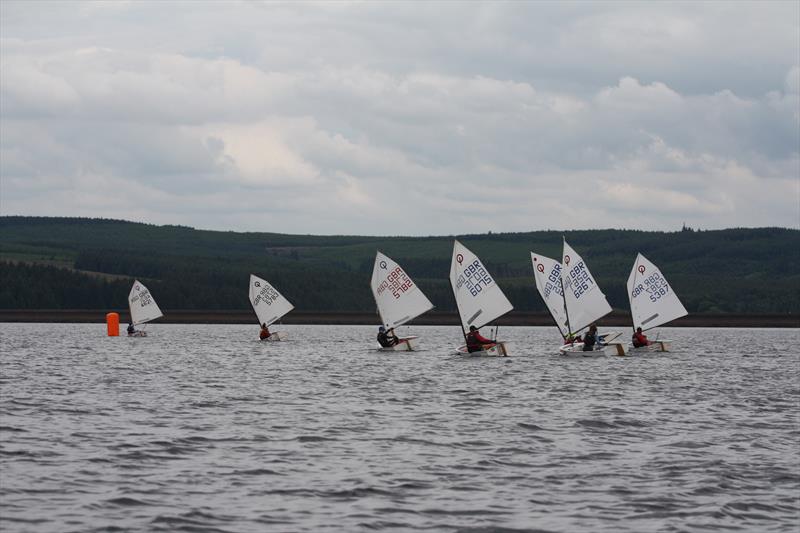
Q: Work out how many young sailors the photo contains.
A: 7